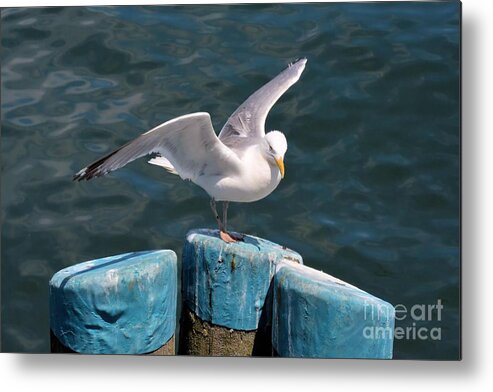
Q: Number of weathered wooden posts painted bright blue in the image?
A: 3